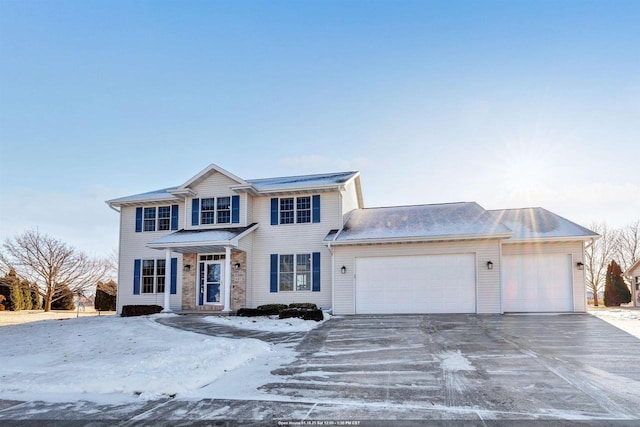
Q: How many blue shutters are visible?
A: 10